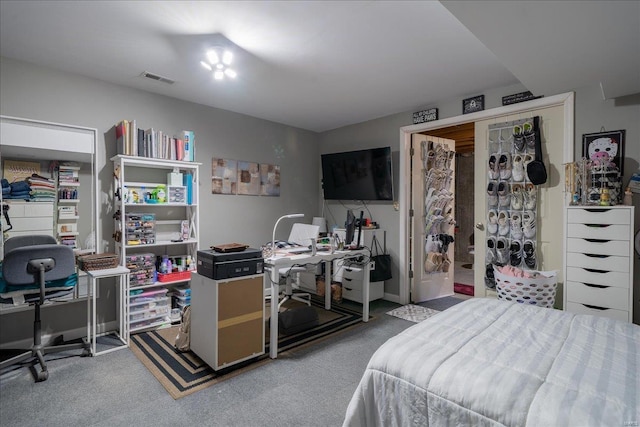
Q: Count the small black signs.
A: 3